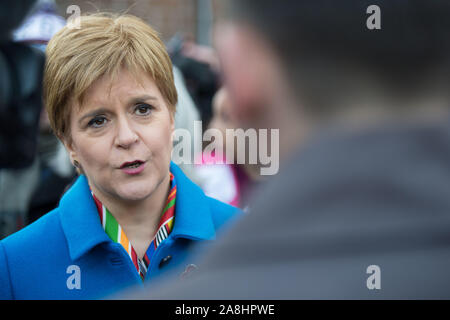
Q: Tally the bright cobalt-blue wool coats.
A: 1